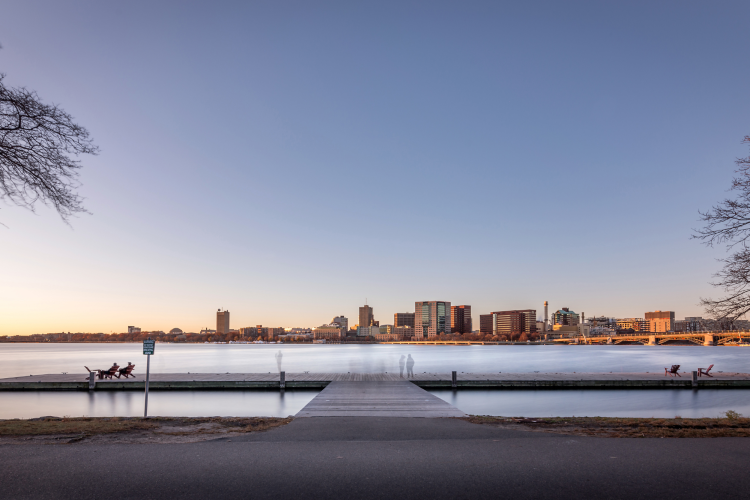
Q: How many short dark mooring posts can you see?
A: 4